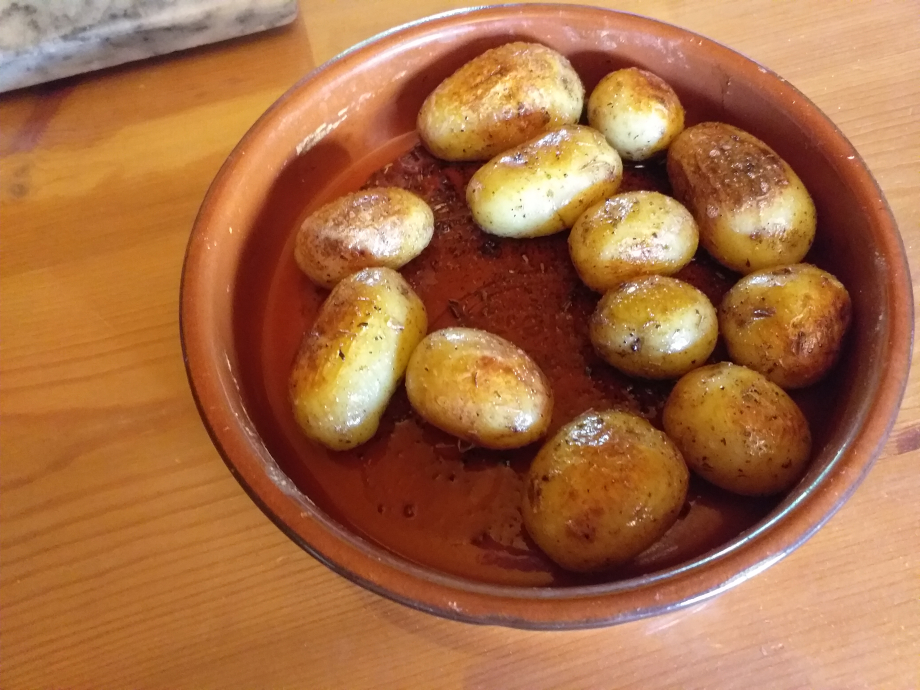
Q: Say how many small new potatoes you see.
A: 12